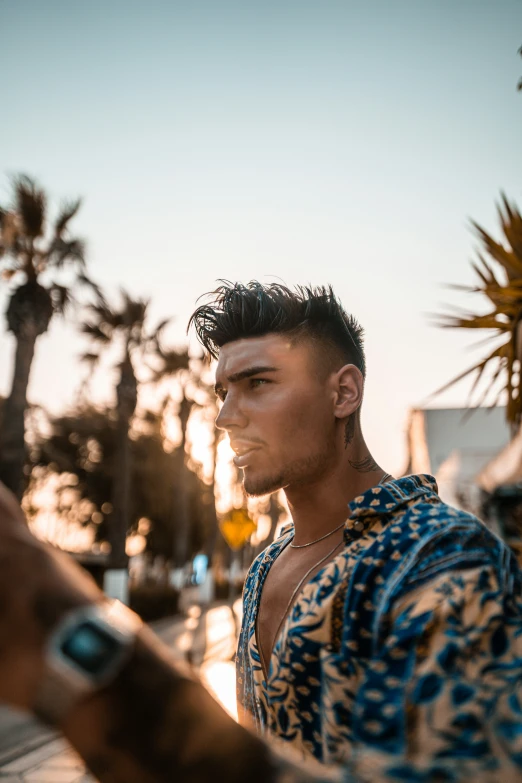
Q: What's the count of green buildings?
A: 0